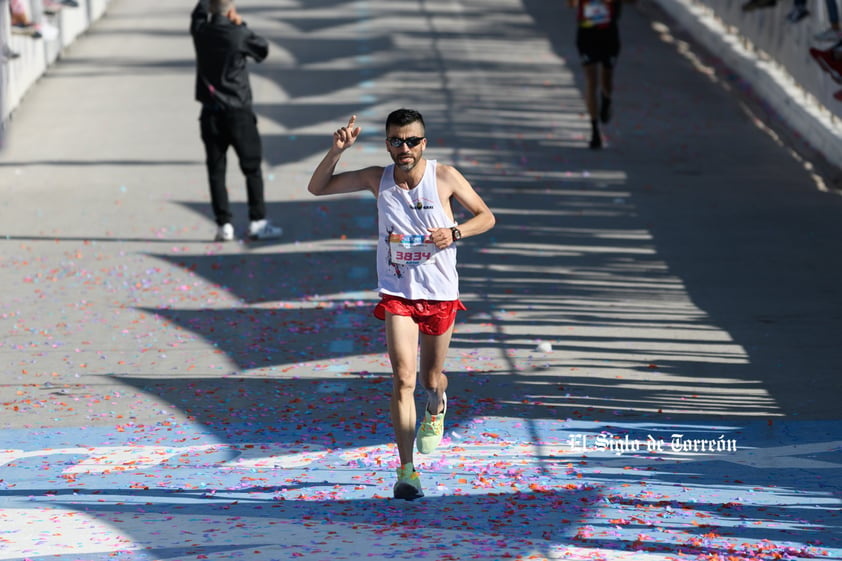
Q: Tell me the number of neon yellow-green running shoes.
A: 2